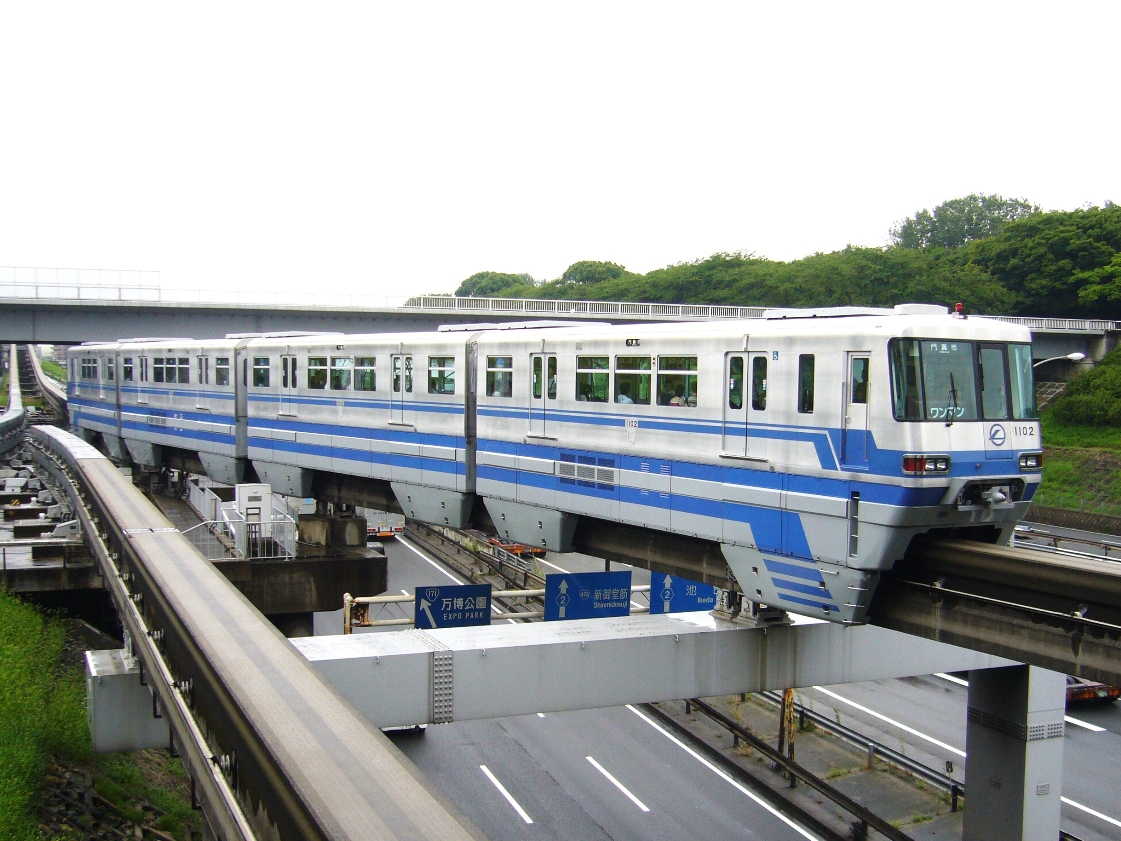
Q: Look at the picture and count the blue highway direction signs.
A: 3